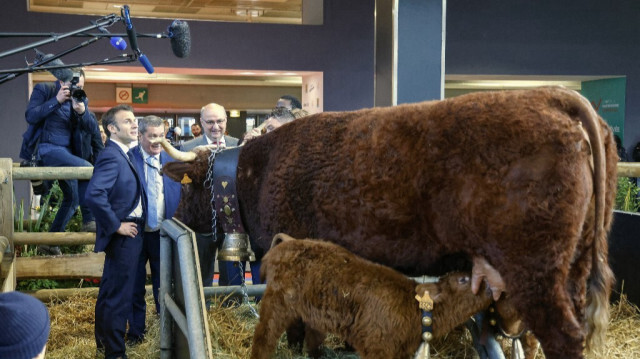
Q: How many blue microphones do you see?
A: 2